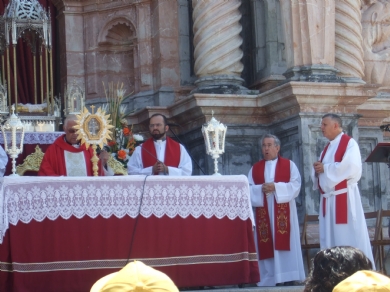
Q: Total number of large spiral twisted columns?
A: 2